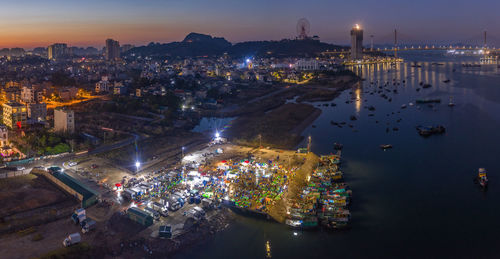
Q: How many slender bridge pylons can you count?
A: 2